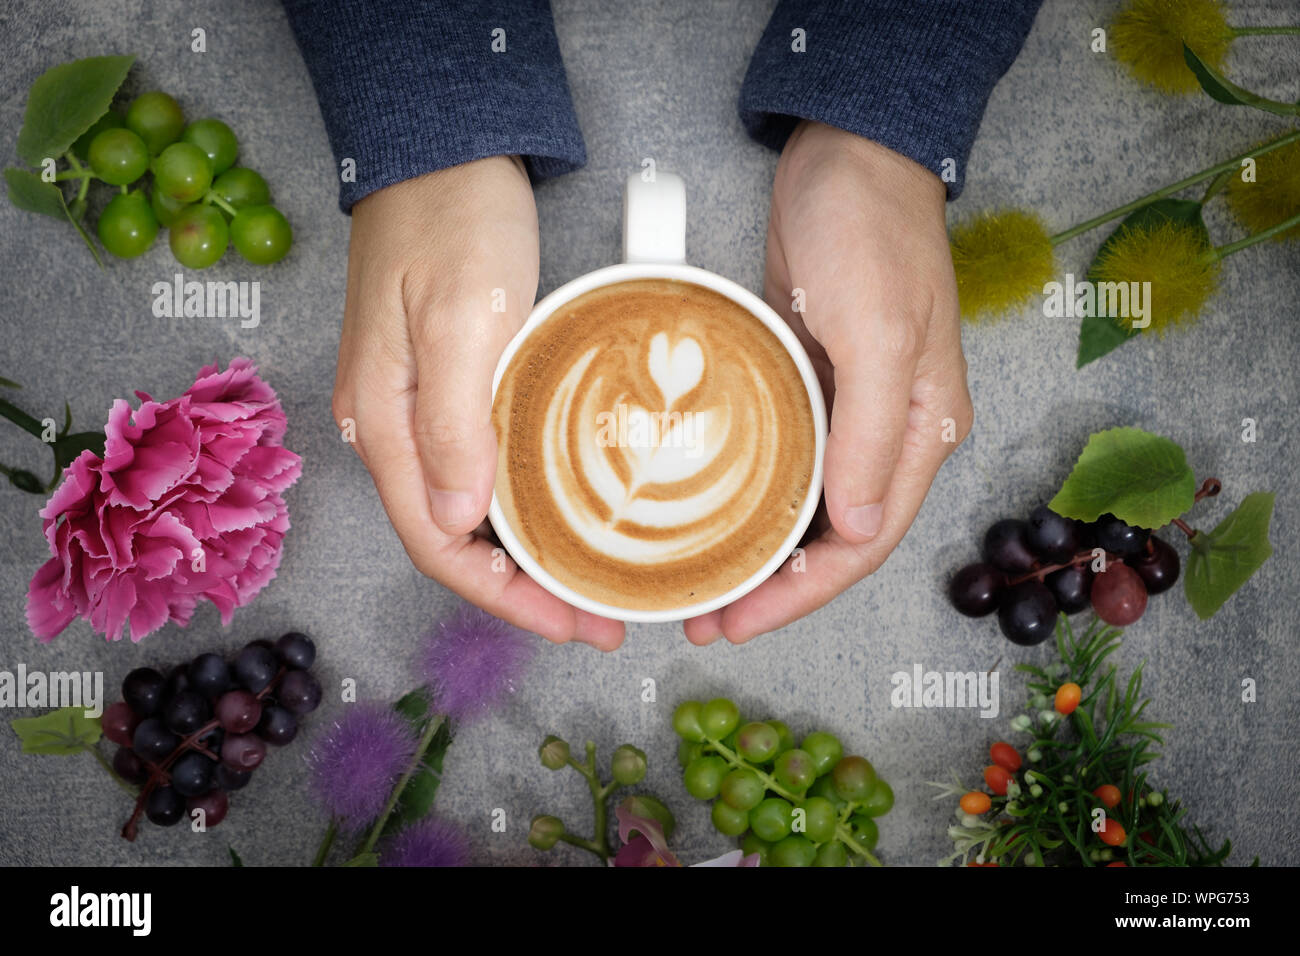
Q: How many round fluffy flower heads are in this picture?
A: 7